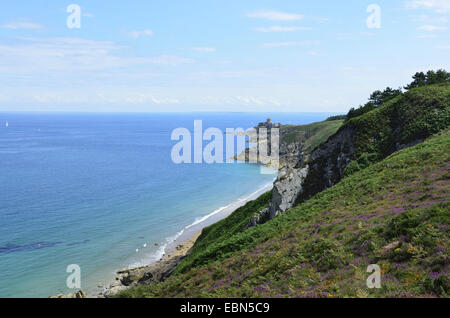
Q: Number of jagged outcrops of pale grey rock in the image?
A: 1